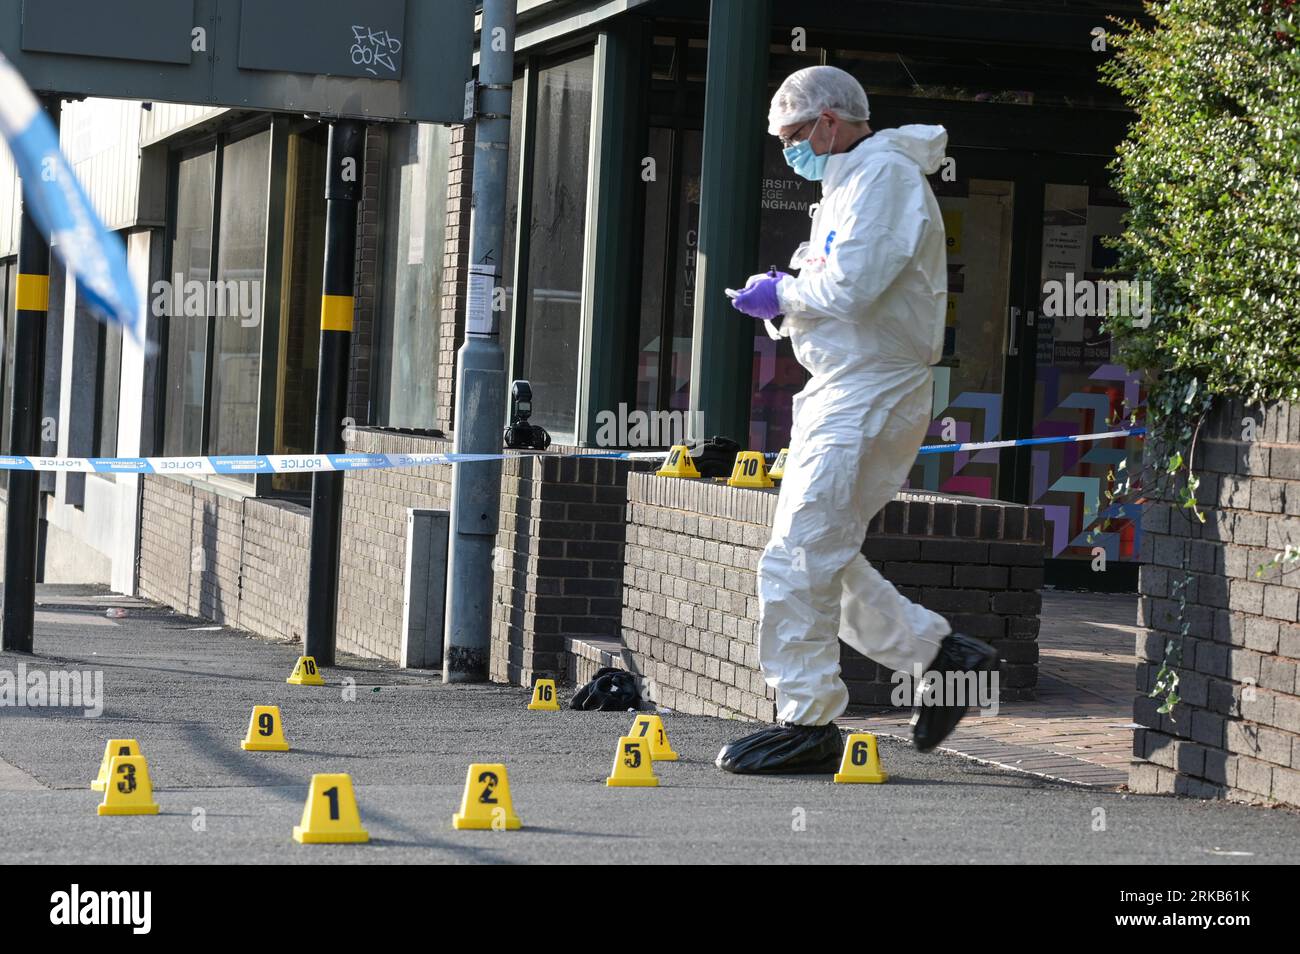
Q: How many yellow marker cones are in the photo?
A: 13